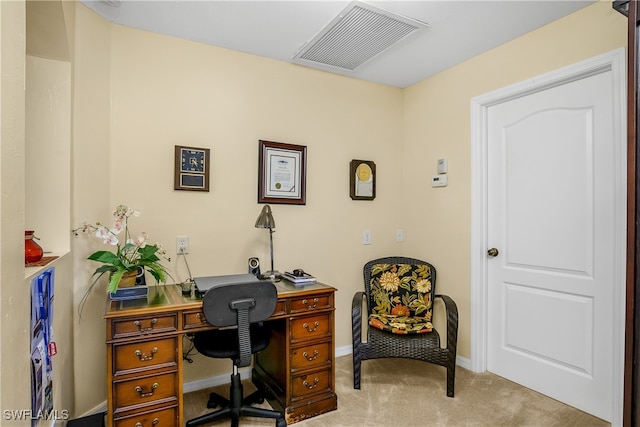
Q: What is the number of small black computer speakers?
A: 2